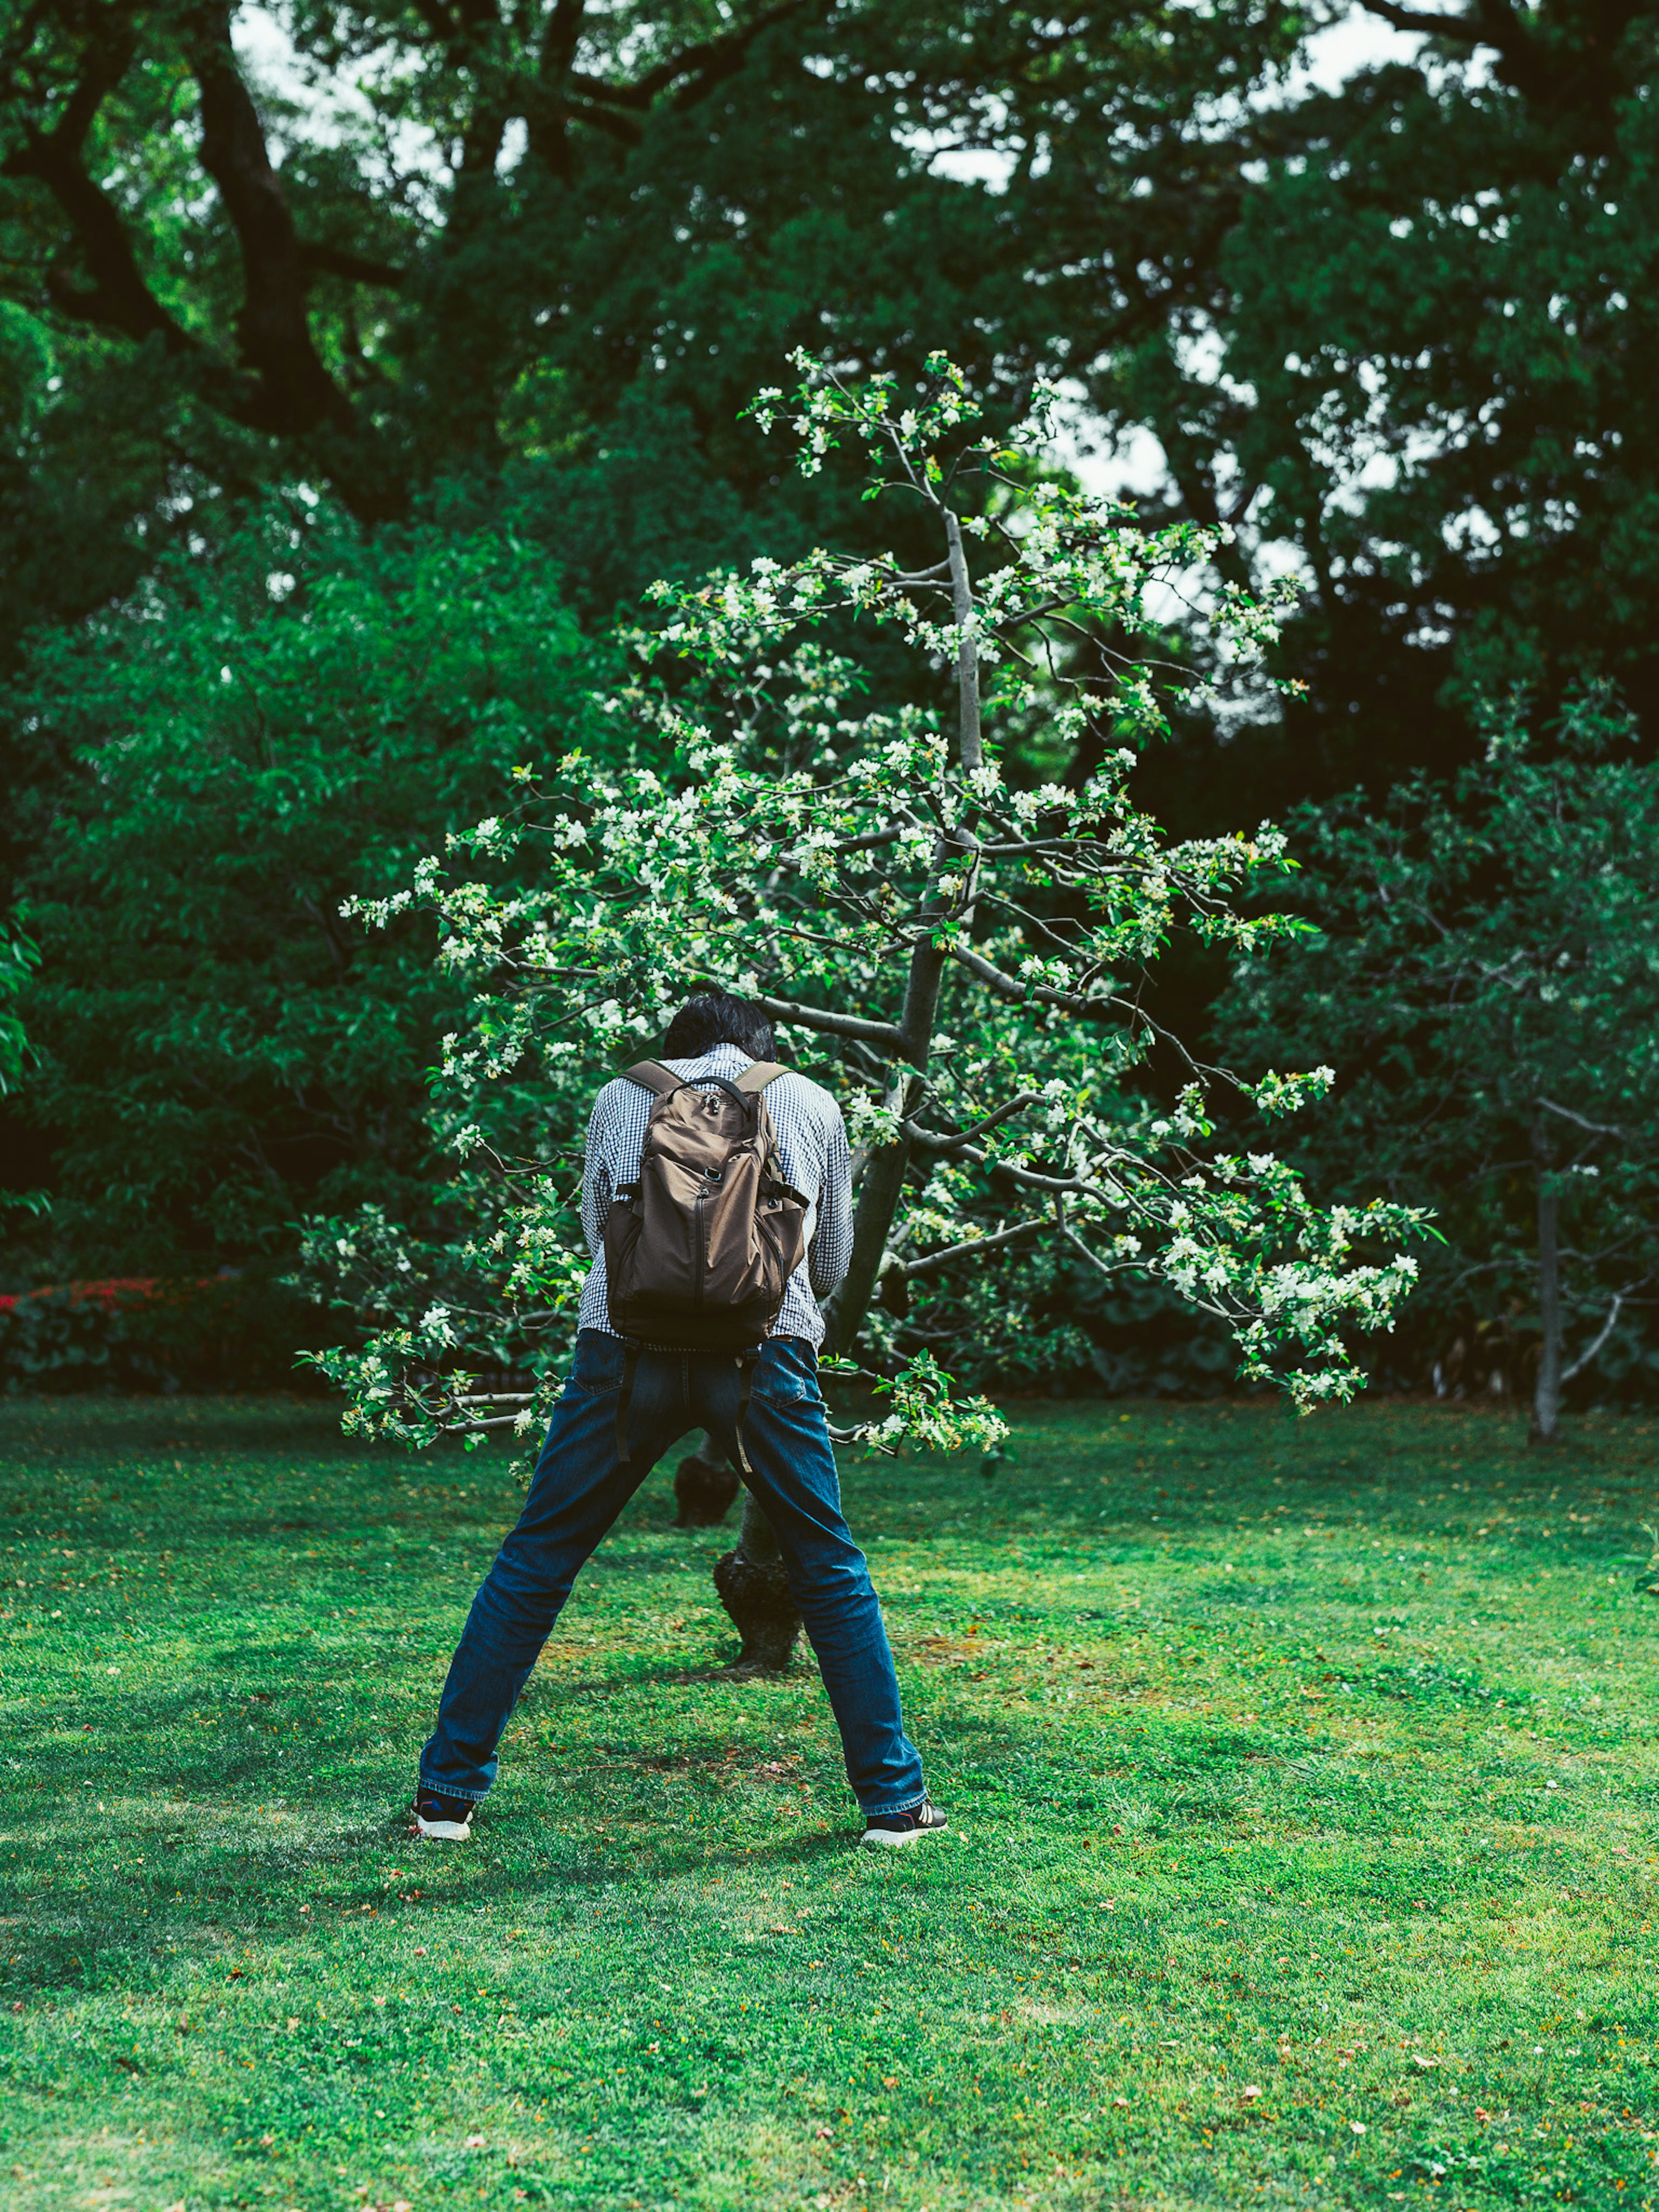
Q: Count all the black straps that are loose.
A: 2